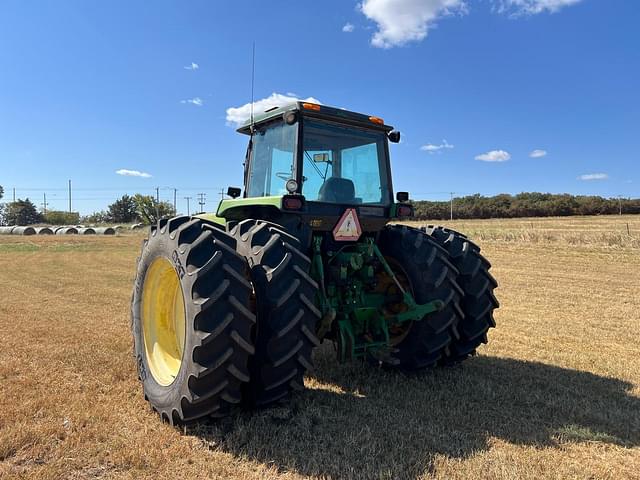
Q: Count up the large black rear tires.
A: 4